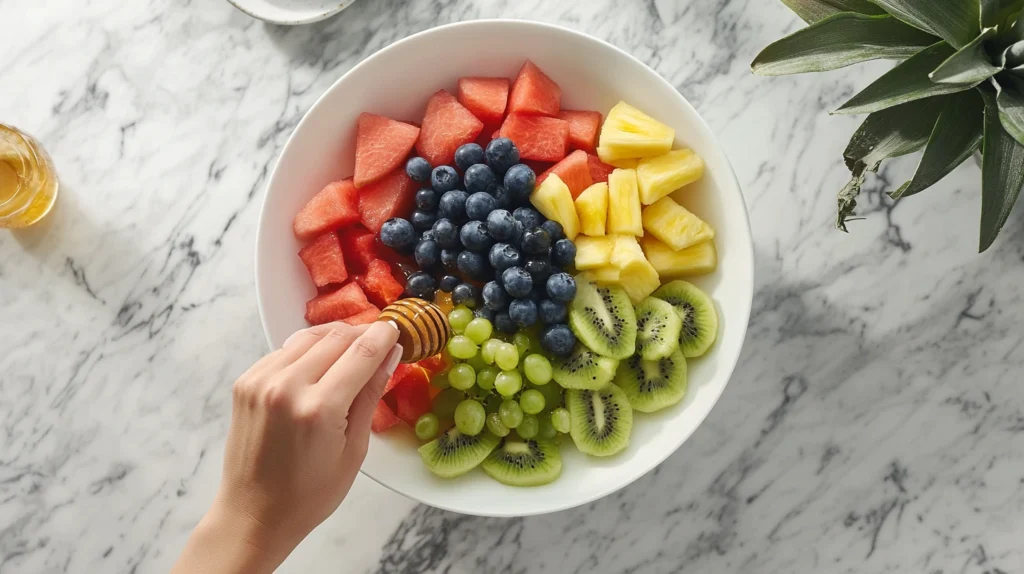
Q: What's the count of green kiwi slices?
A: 8